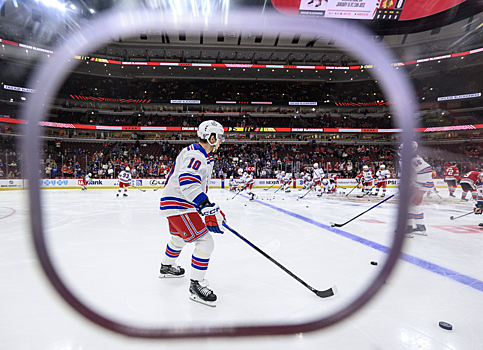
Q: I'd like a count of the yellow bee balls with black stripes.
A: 0